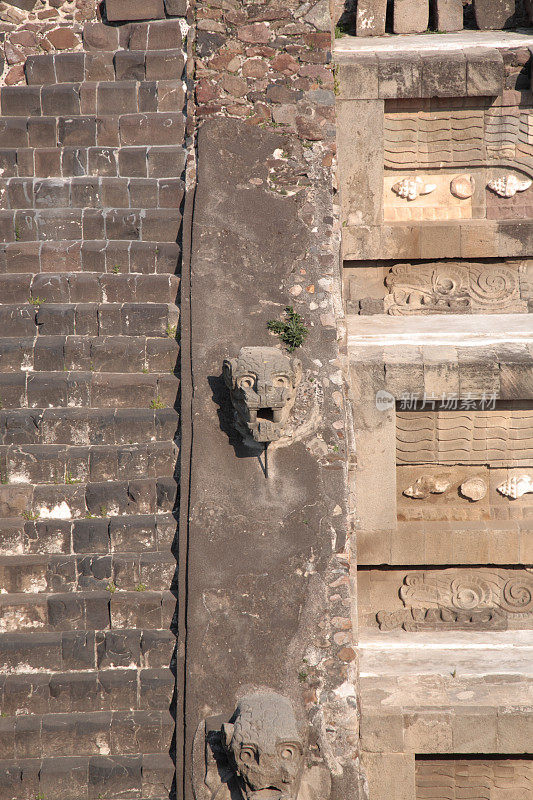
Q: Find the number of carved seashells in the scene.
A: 6